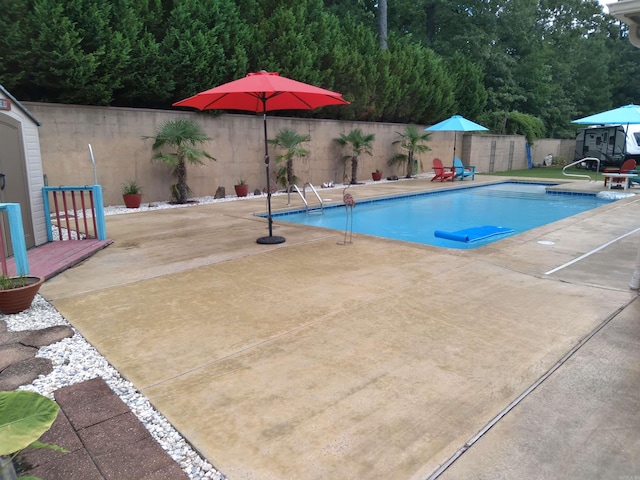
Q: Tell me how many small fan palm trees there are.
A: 4